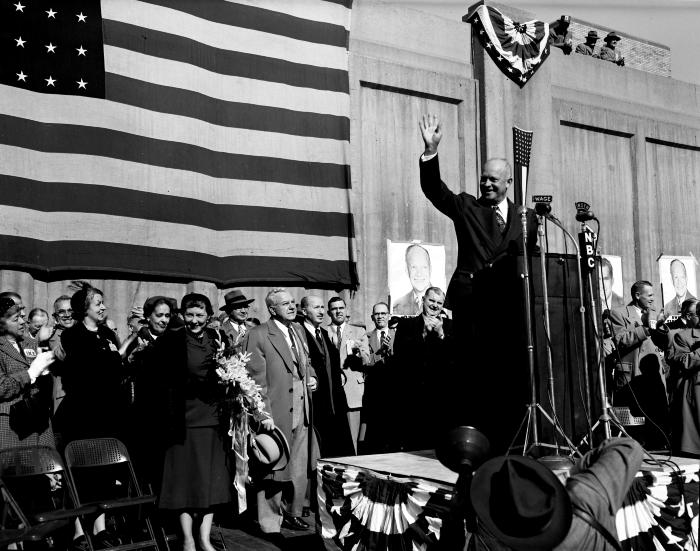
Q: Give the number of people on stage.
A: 1